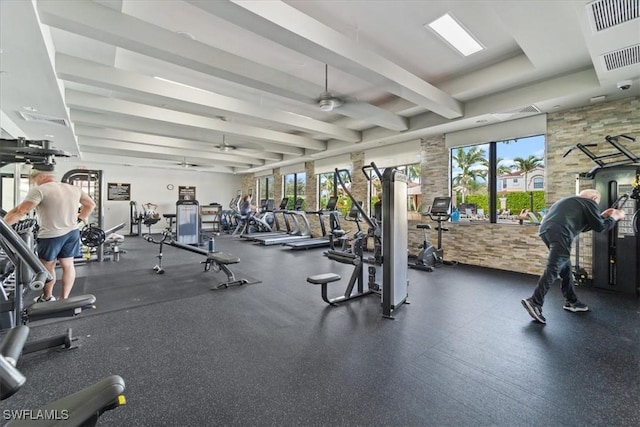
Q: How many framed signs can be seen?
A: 2